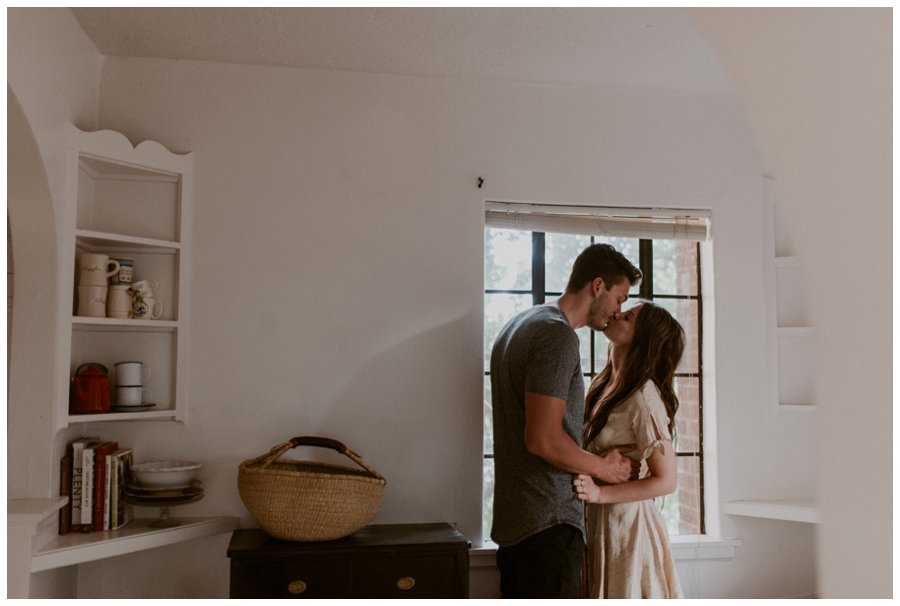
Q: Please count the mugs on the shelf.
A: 8